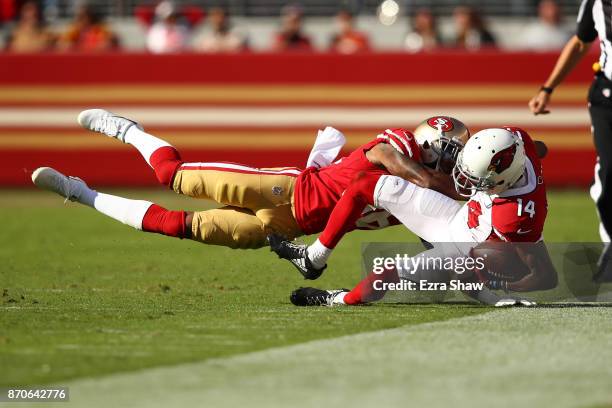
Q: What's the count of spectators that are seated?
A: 9